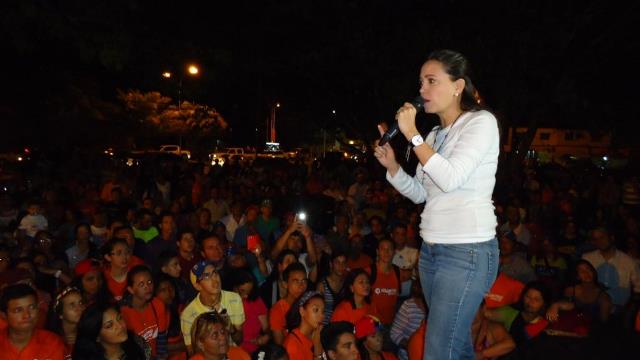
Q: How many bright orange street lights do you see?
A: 2